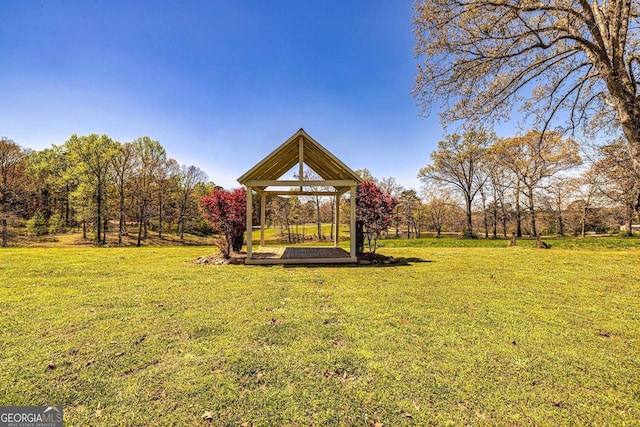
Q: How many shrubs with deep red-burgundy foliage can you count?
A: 2